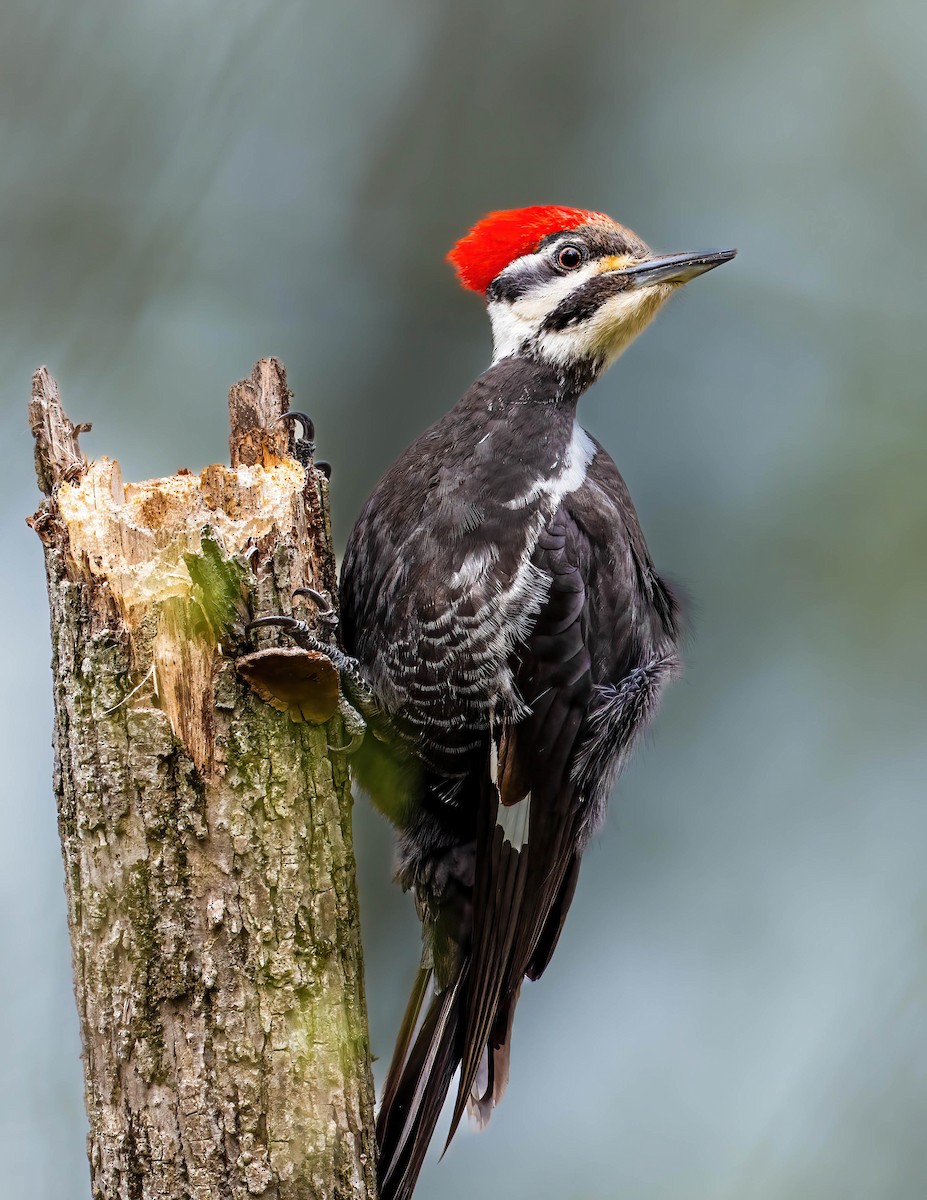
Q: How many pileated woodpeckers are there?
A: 1